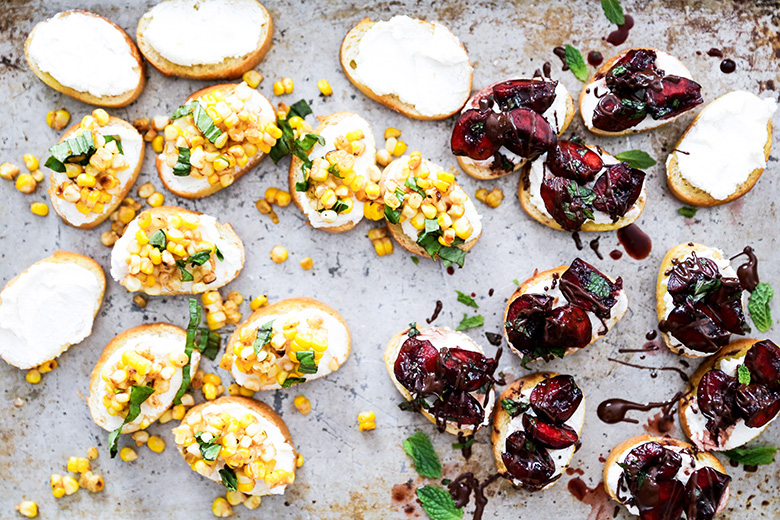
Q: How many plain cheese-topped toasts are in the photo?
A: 5